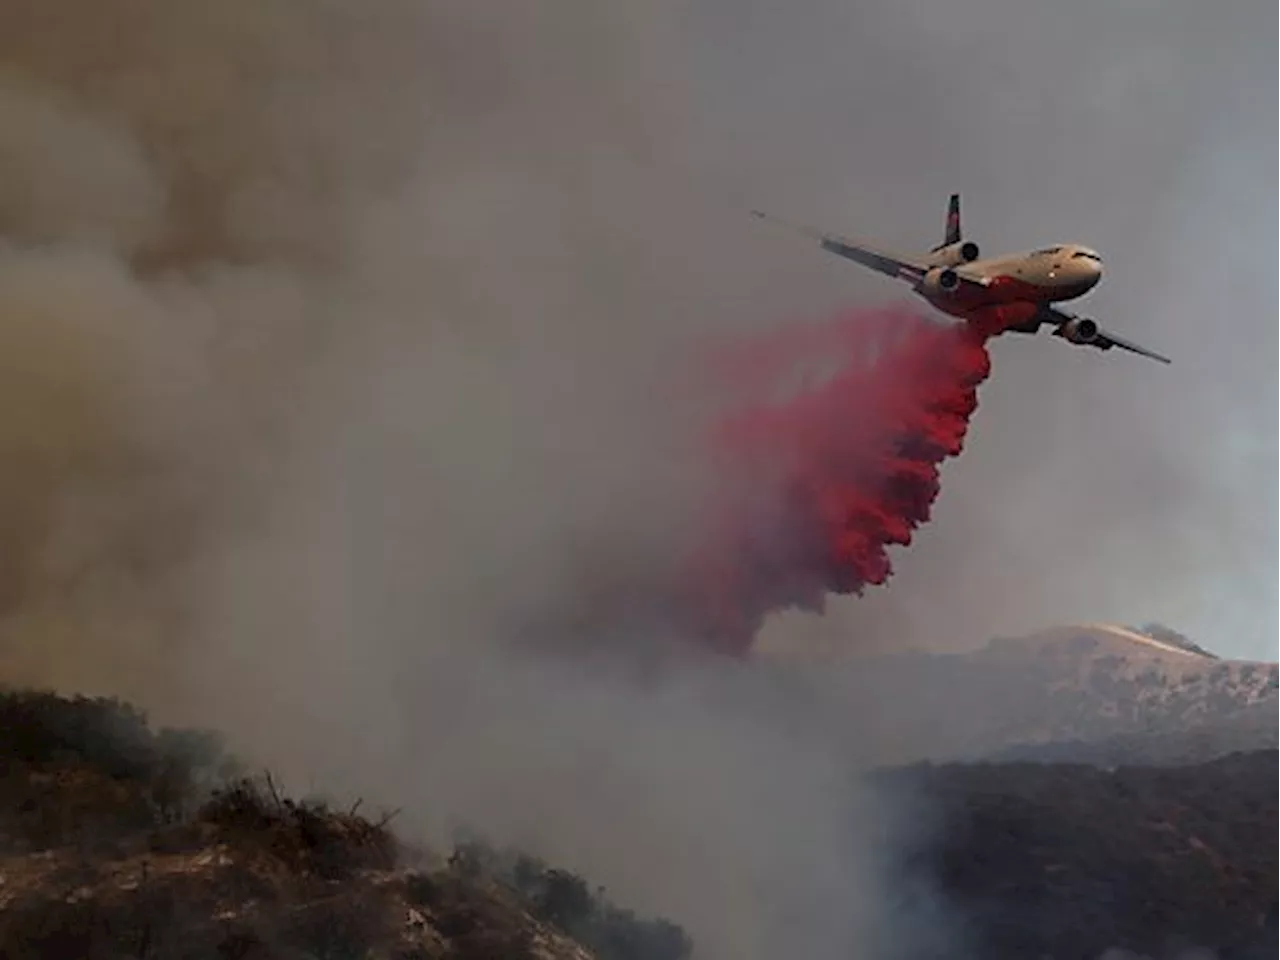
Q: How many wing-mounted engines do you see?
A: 2